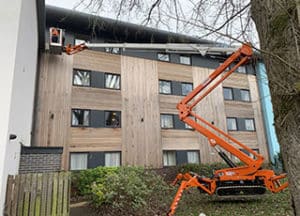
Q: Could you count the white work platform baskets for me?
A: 1